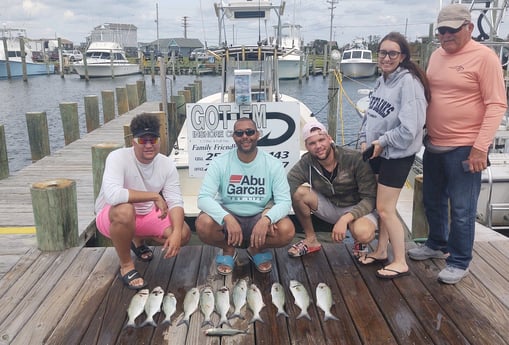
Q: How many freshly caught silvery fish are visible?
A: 12